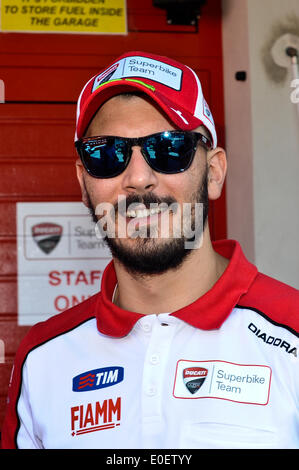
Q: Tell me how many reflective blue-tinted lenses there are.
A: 2